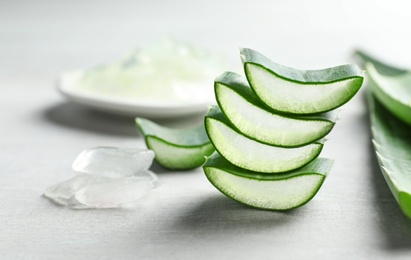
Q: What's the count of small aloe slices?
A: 5